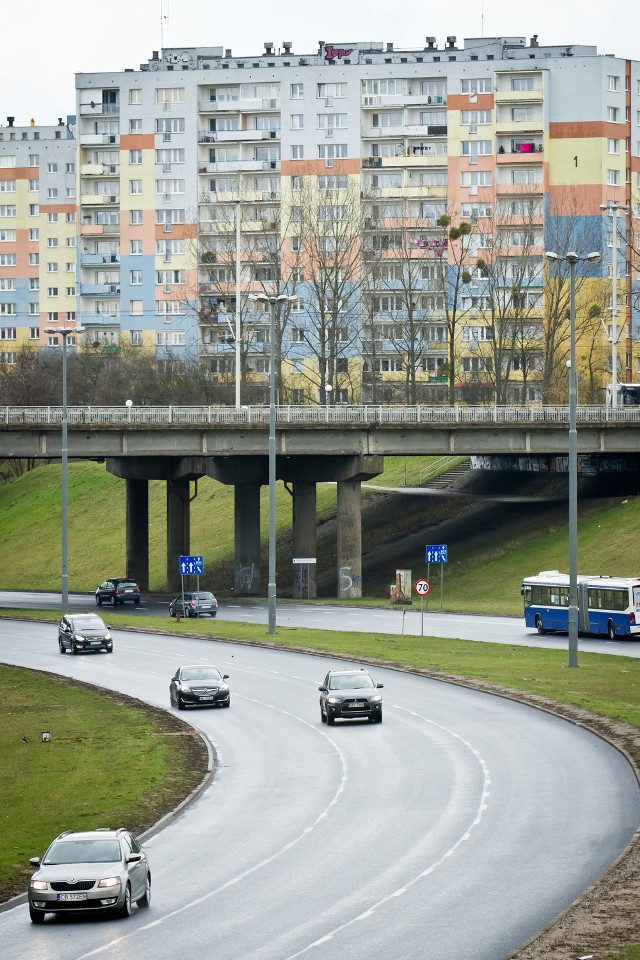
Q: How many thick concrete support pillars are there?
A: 5